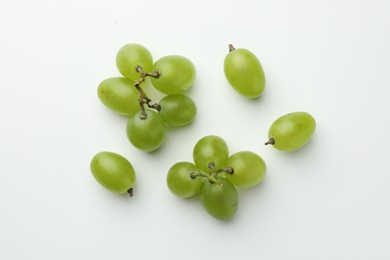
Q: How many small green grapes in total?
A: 12